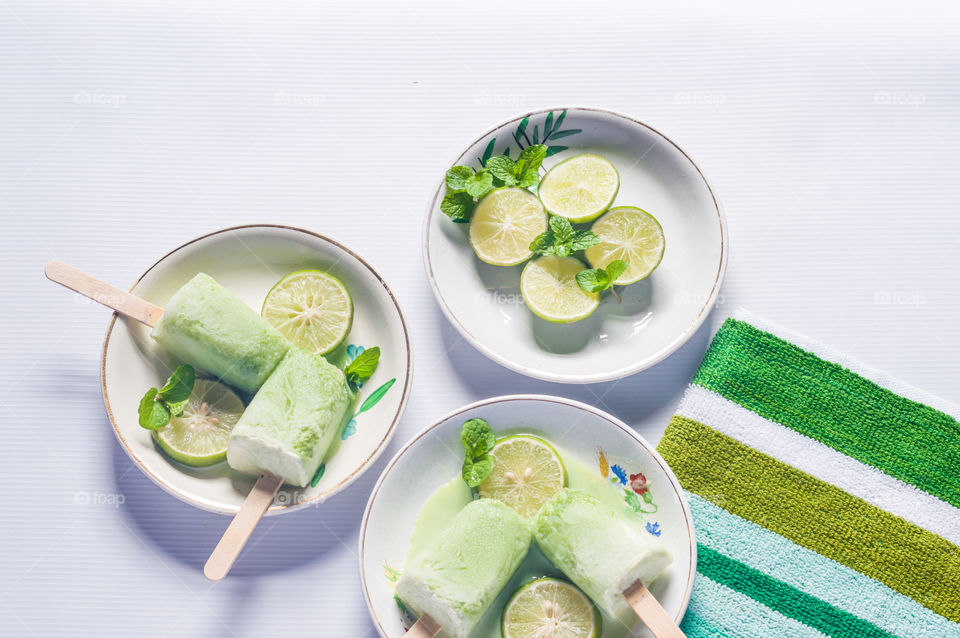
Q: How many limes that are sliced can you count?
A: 8